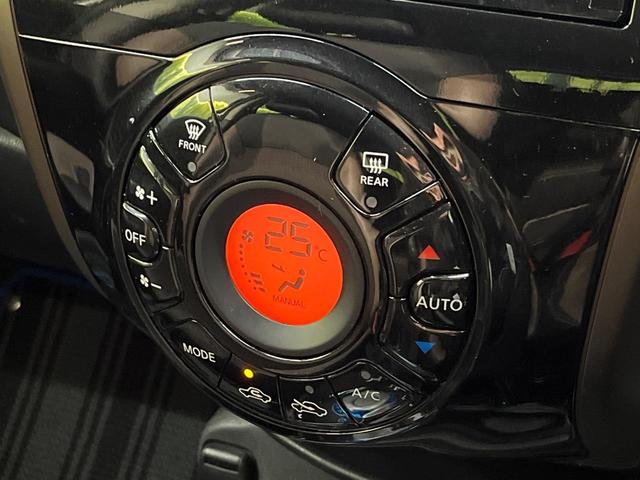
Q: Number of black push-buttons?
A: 12